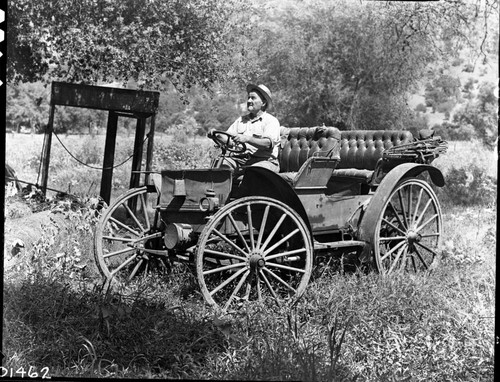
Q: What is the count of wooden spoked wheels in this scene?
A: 3